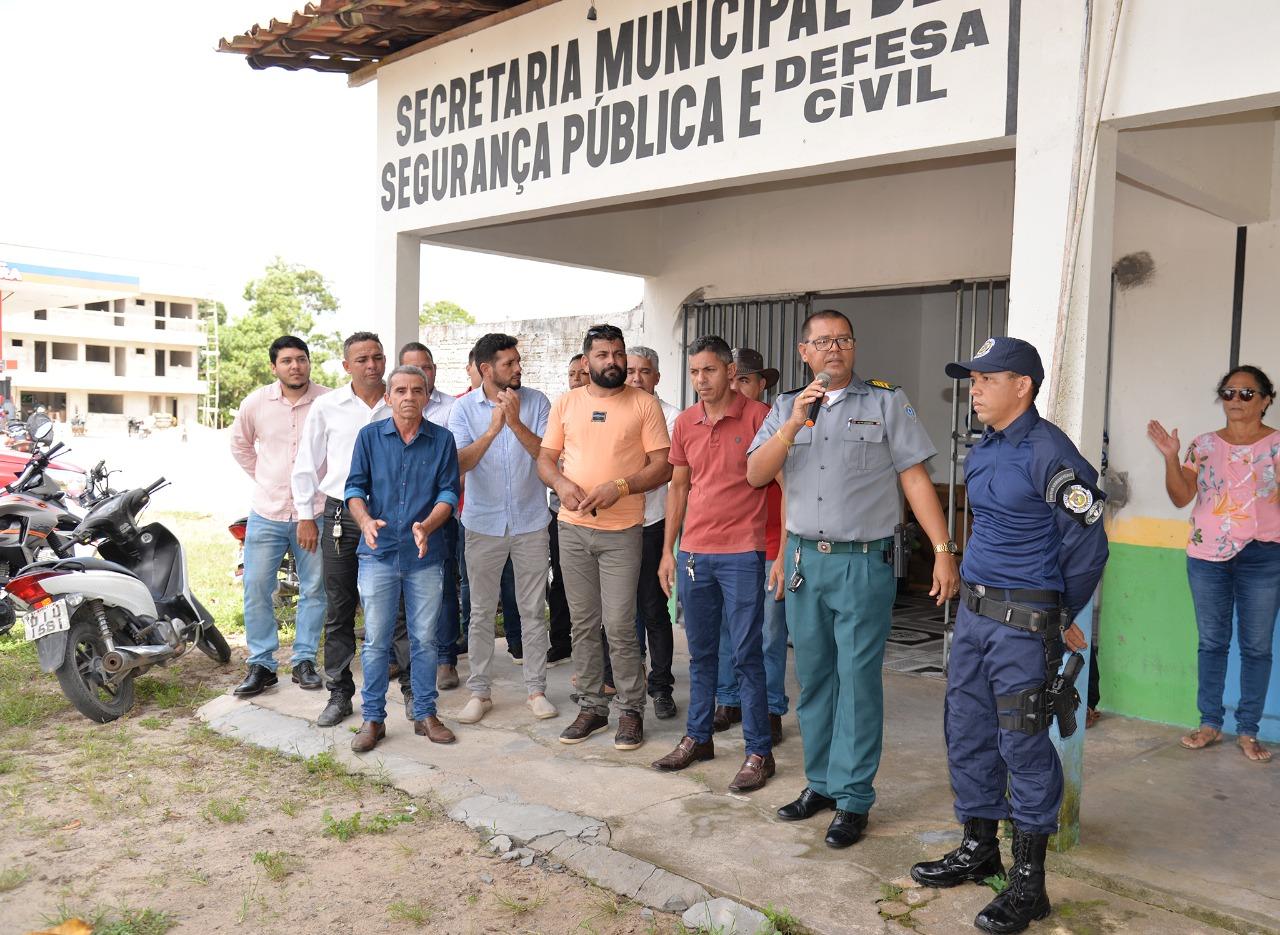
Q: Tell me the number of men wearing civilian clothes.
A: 11